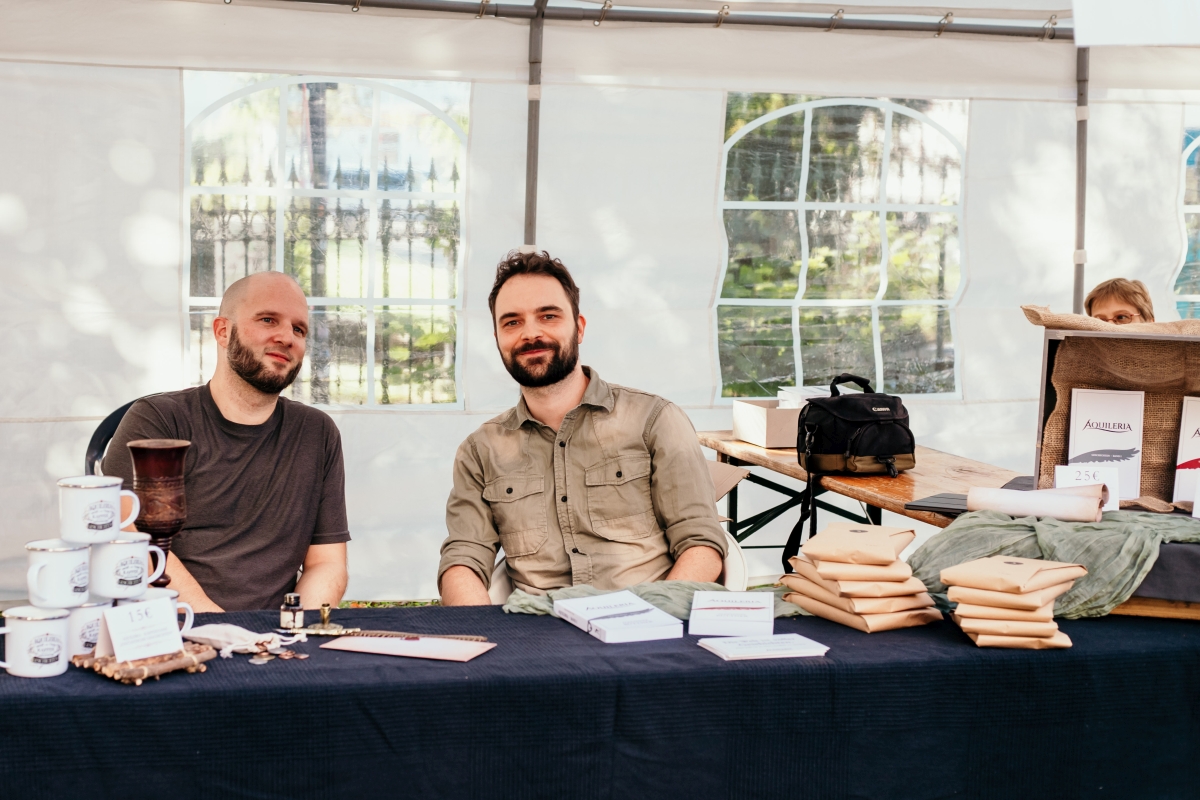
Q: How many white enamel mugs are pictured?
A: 6